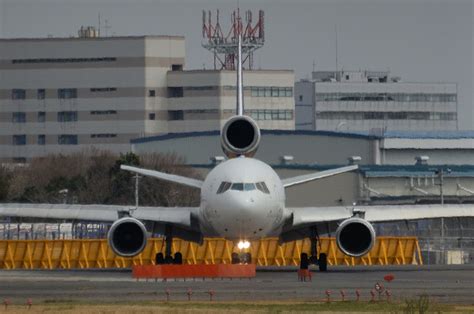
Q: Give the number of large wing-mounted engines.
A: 2